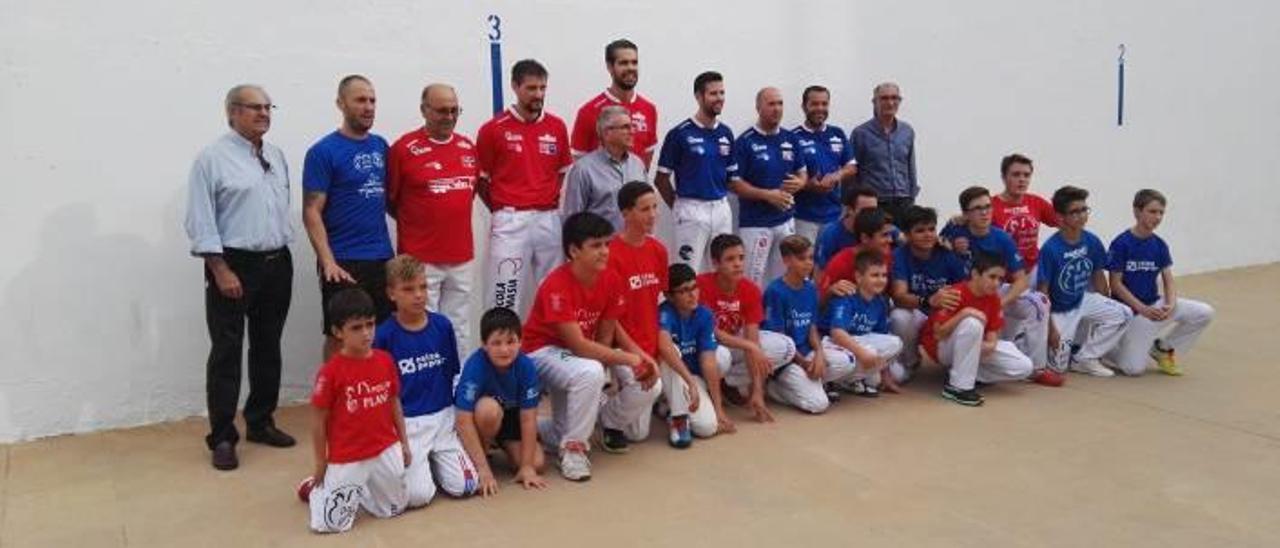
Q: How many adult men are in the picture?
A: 10